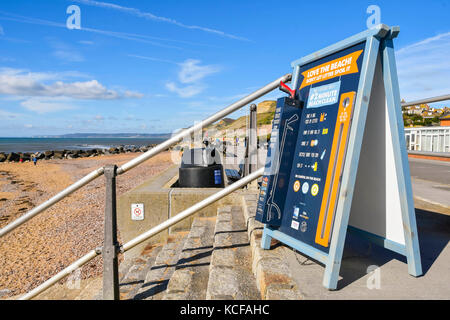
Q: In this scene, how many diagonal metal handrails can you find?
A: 2